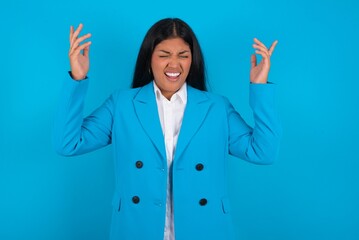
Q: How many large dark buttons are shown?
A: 4